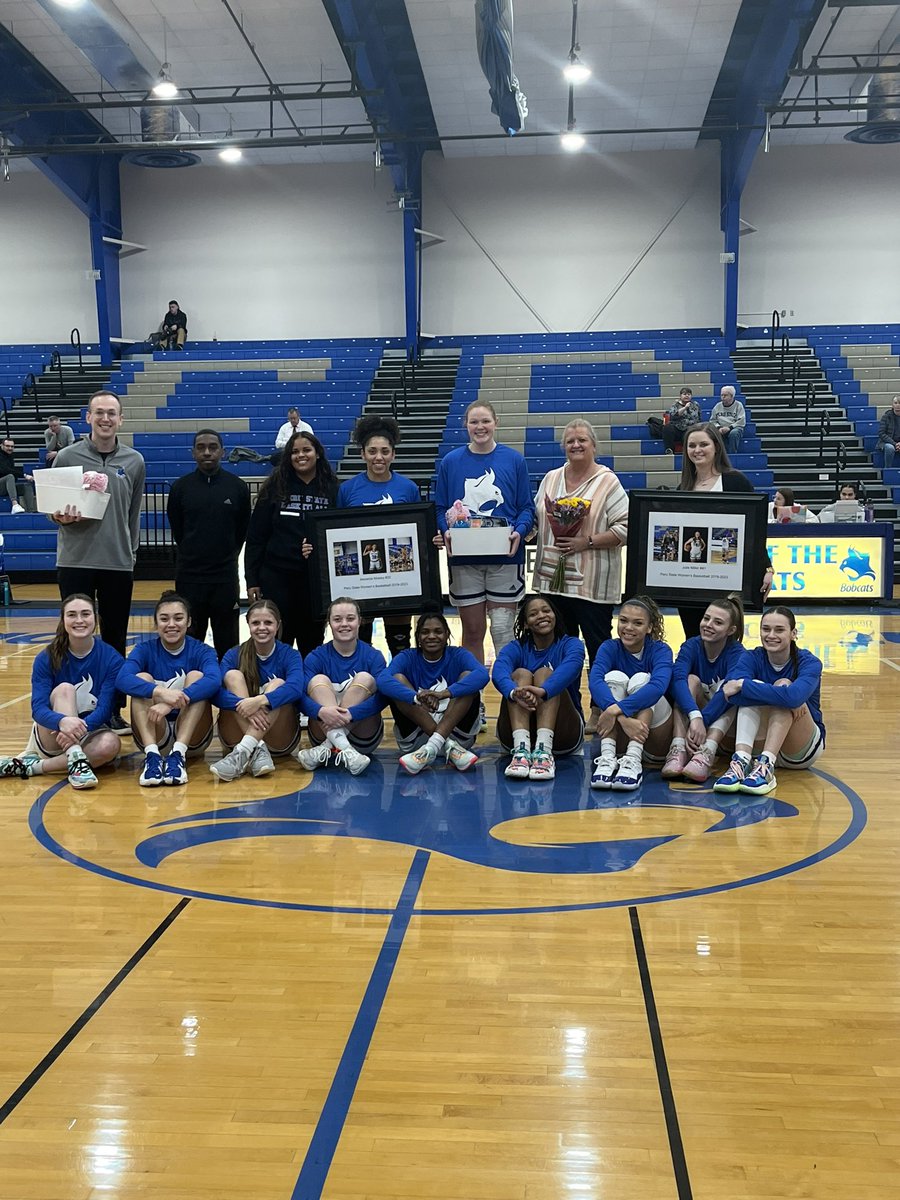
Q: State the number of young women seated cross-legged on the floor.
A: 9